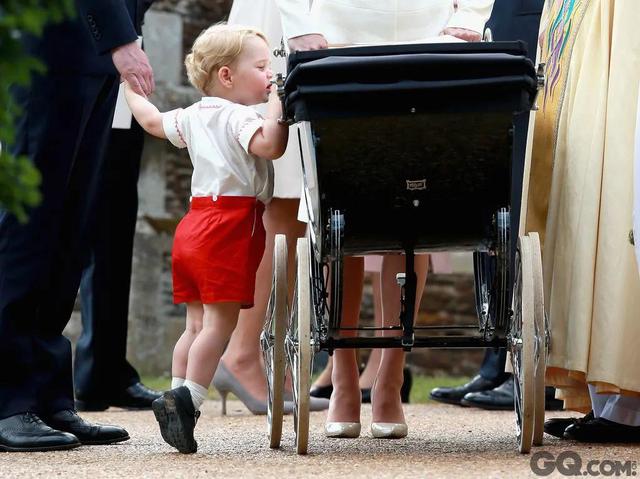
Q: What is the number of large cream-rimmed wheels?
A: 4